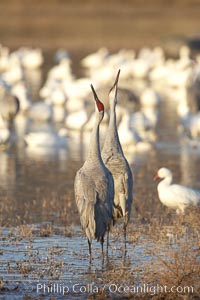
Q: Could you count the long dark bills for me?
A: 2